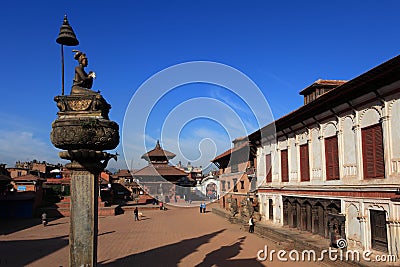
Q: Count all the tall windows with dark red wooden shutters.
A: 5